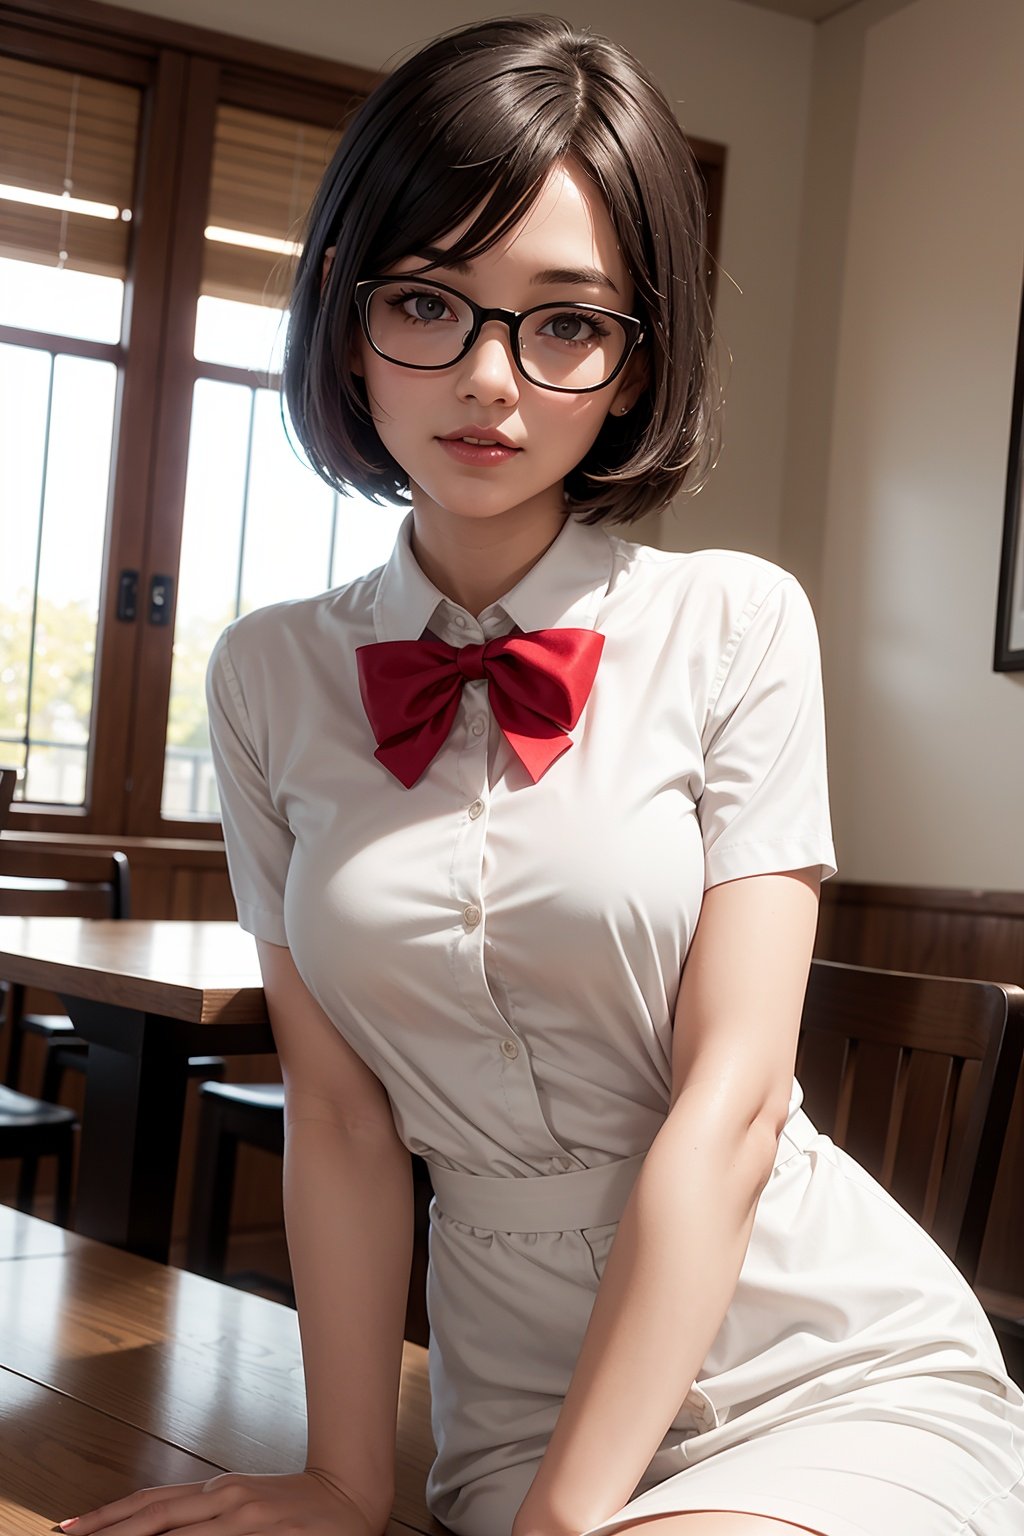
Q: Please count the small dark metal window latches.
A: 2